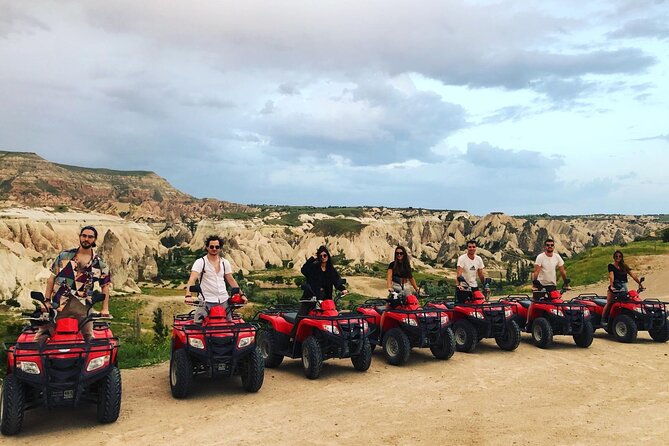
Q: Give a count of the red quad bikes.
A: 7